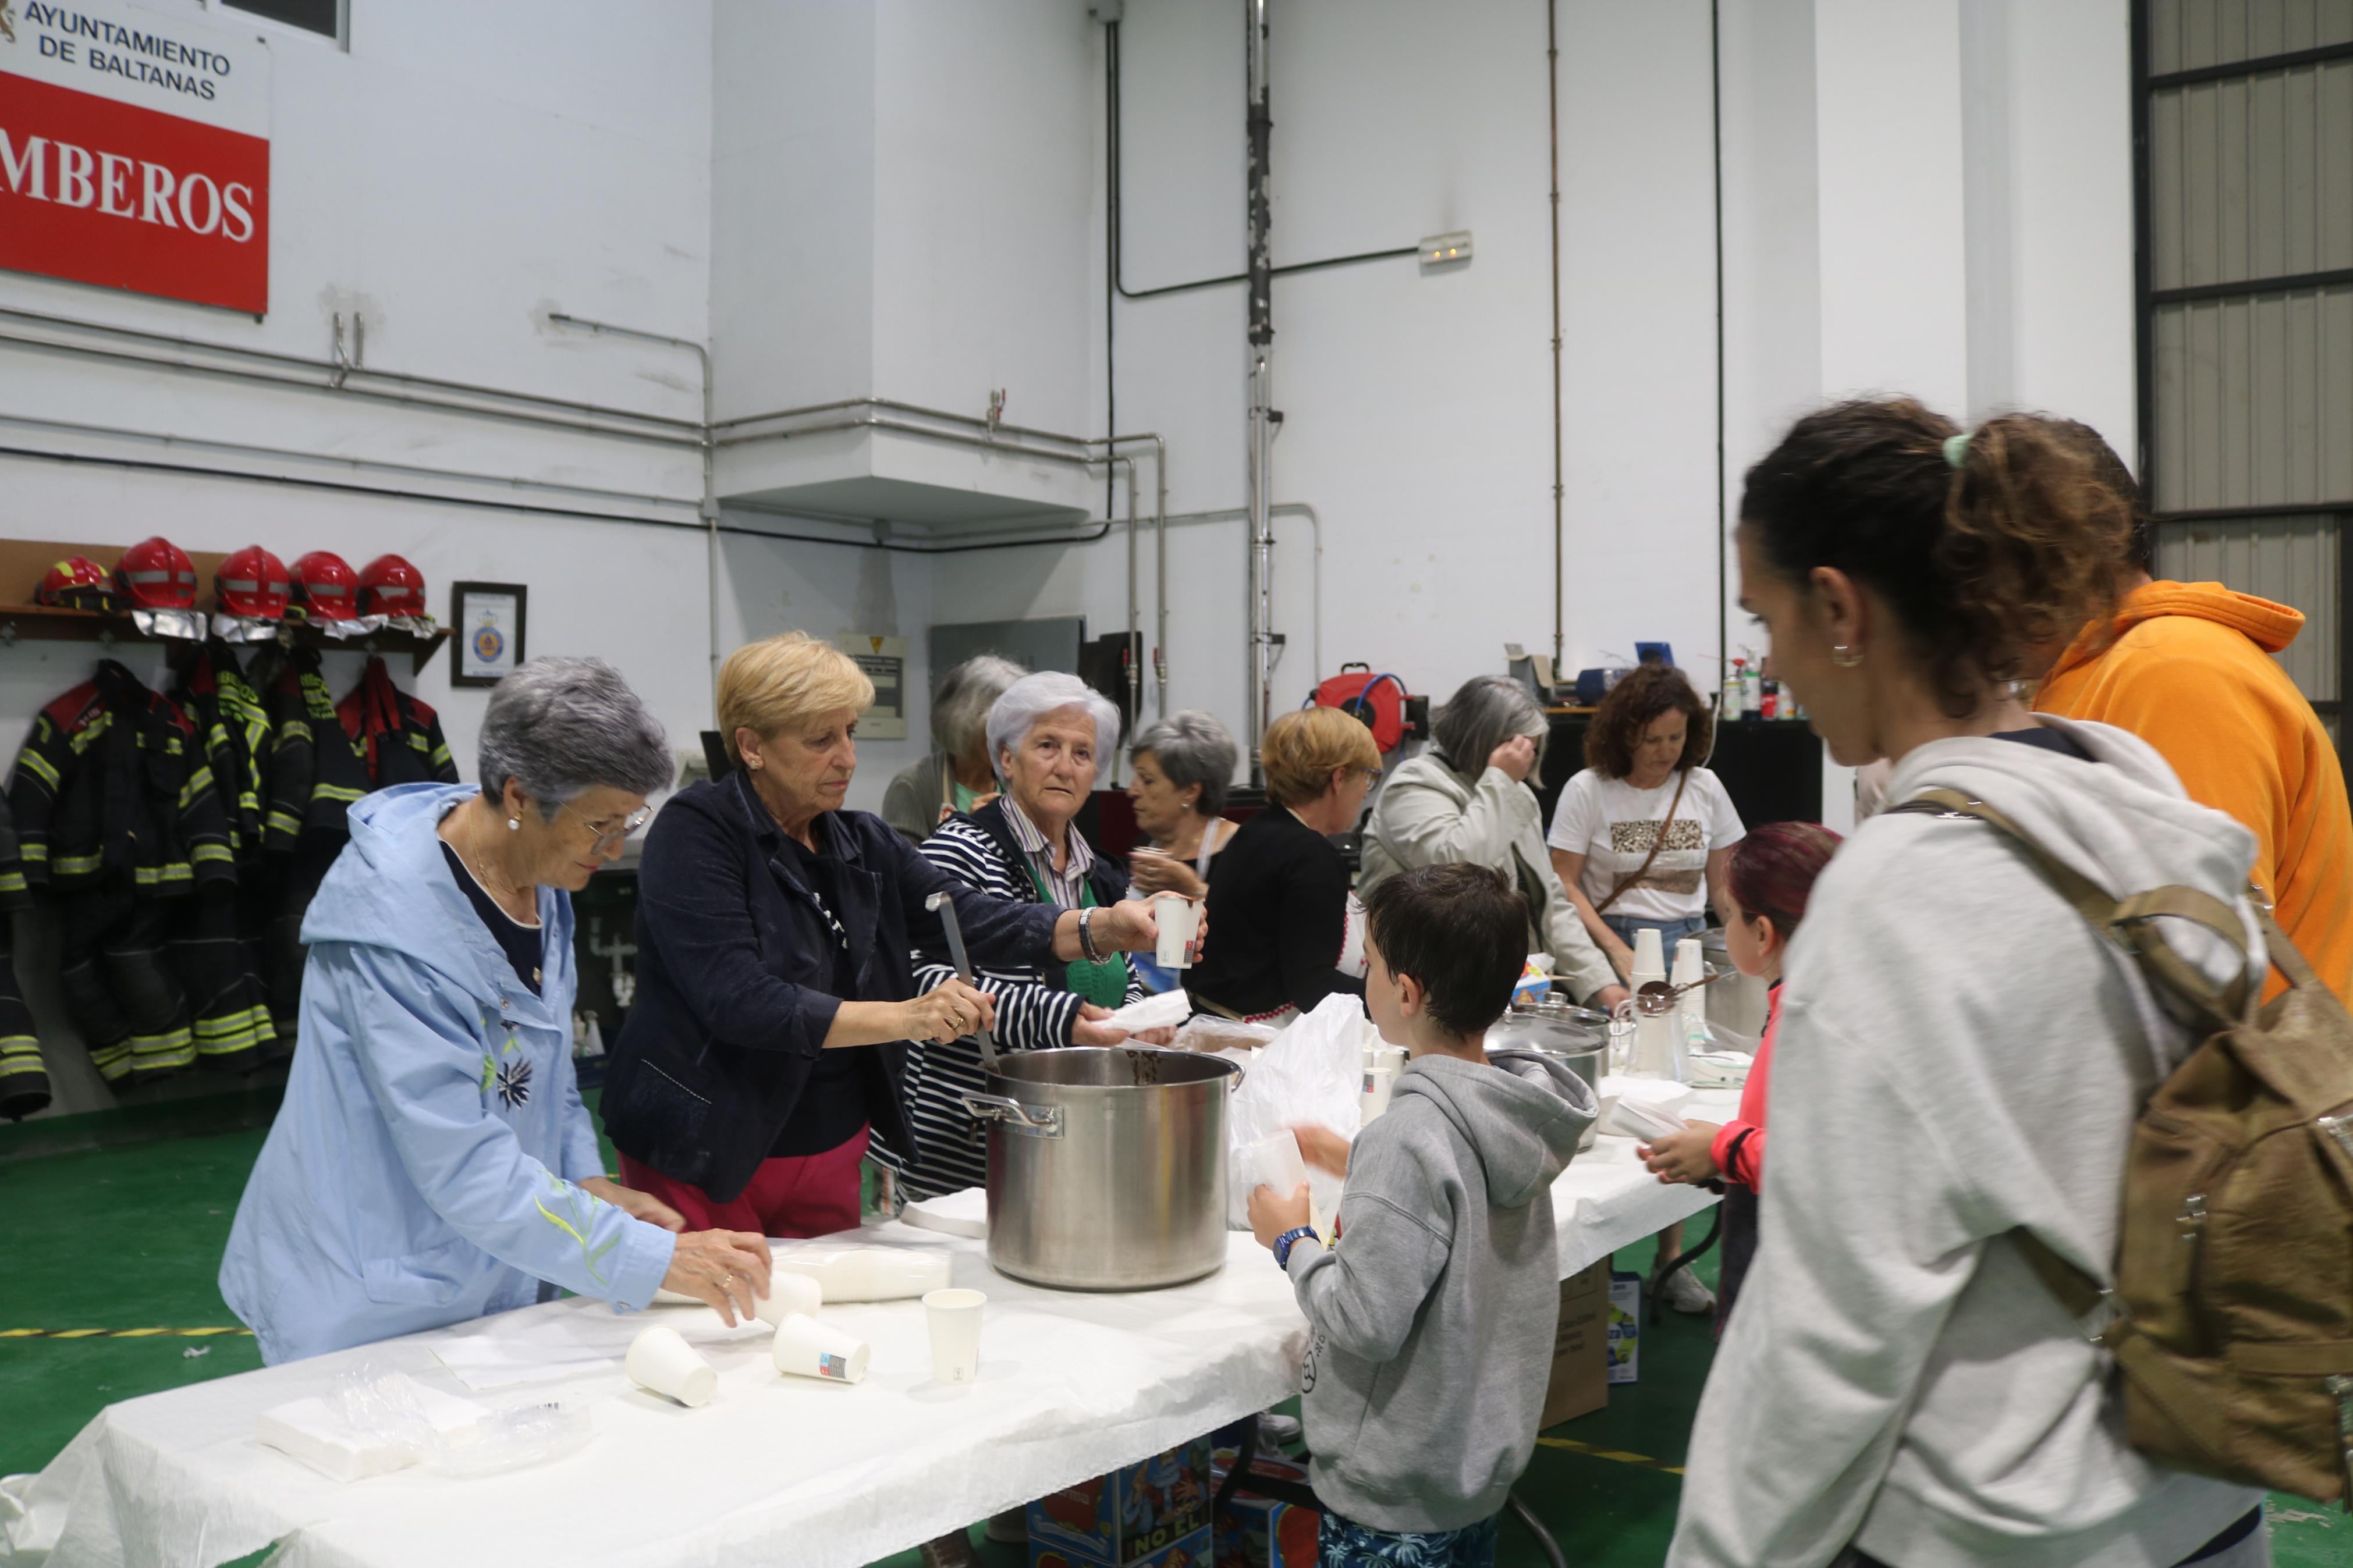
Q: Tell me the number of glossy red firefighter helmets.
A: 5